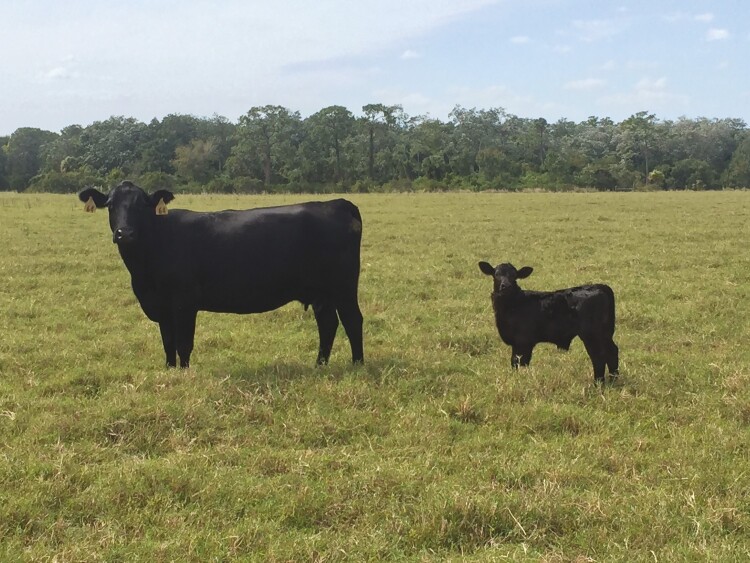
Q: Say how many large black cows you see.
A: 1